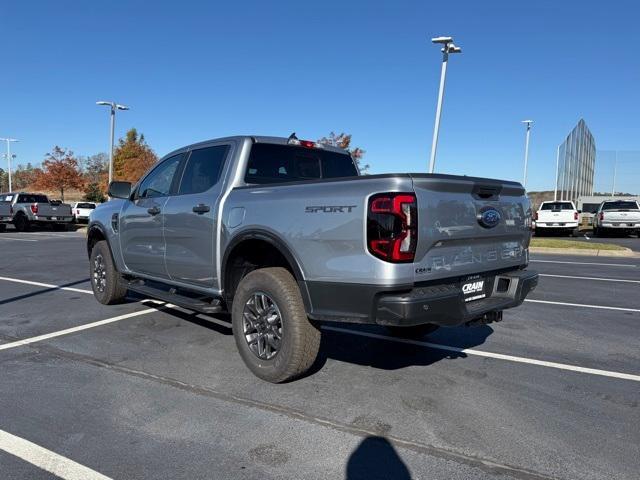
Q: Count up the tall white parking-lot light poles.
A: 4